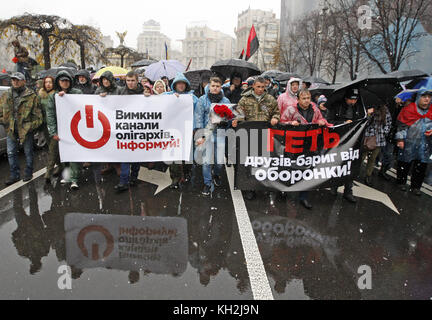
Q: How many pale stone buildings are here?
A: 3